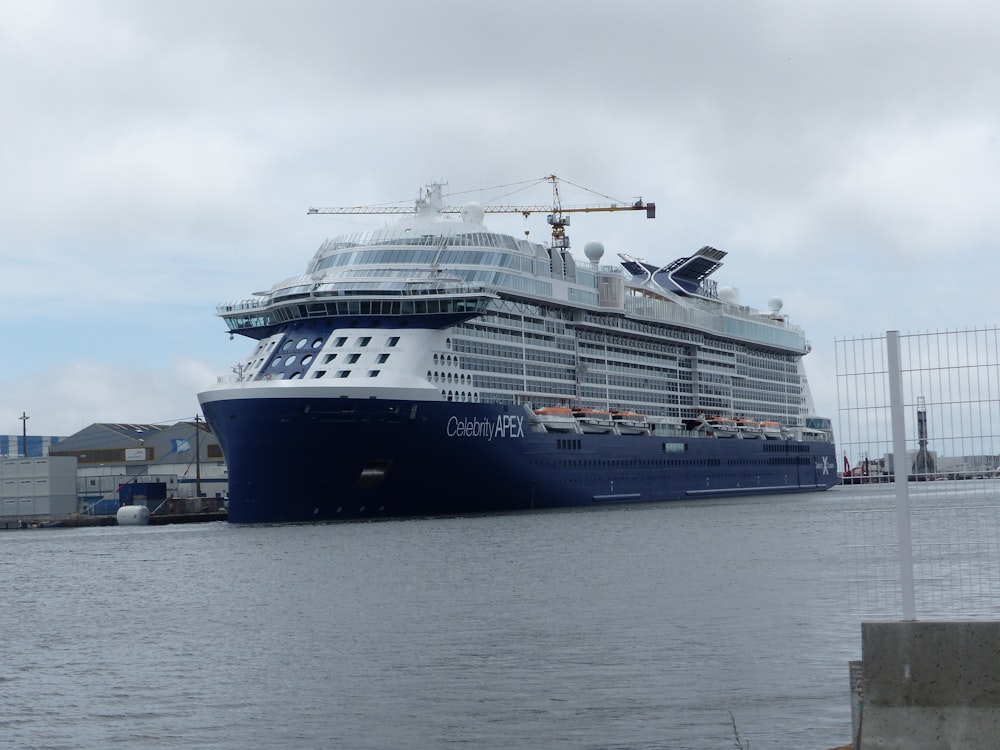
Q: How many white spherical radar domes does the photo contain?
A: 4